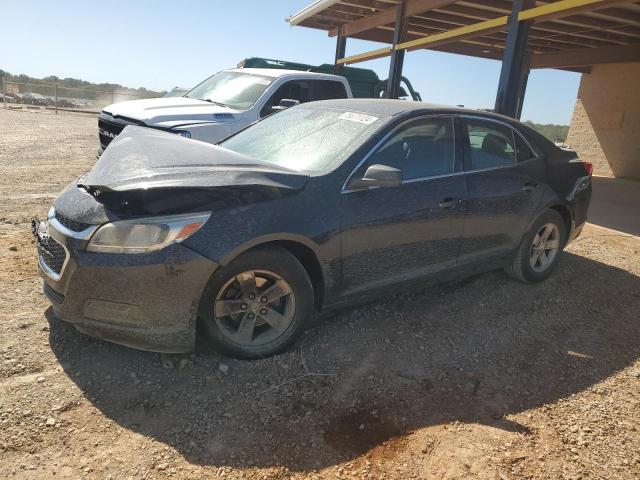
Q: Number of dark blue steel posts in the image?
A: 3